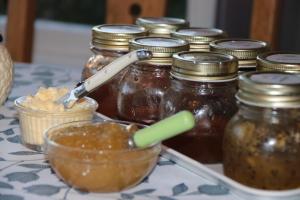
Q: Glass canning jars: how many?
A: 8